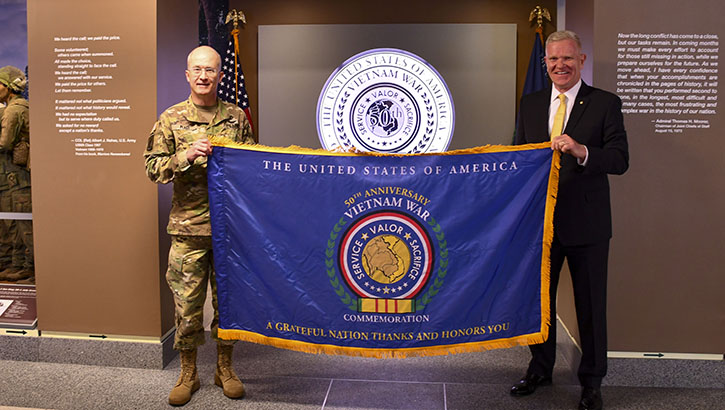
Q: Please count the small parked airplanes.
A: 0